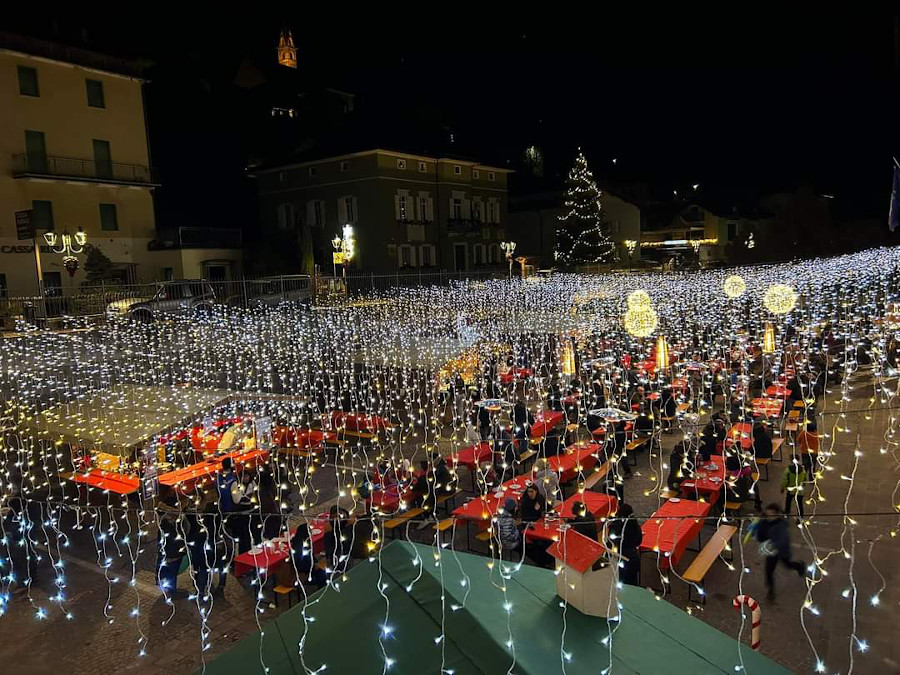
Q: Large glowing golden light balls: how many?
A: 4